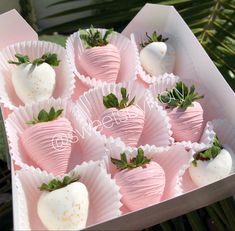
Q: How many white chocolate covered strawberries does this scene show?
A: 4